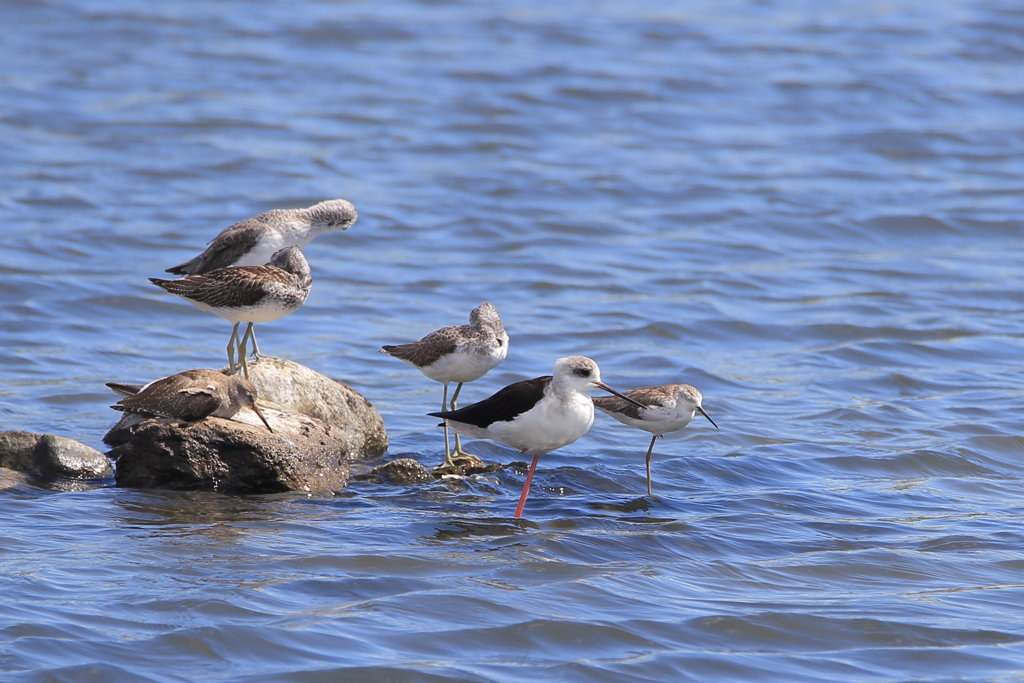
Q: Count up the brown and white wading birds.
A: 5